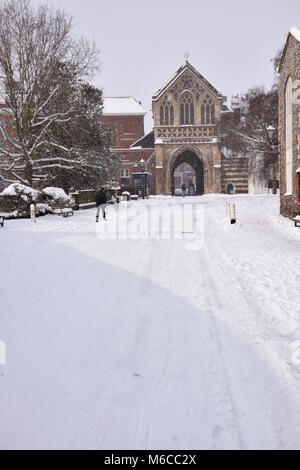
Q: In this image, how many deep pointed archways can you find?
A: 1